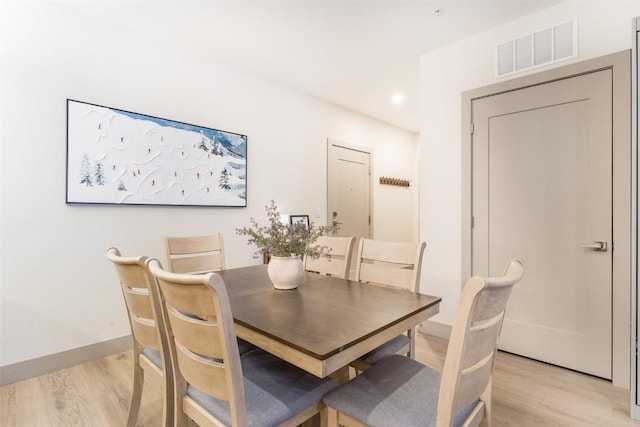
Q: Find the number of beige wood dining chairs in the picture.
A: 6